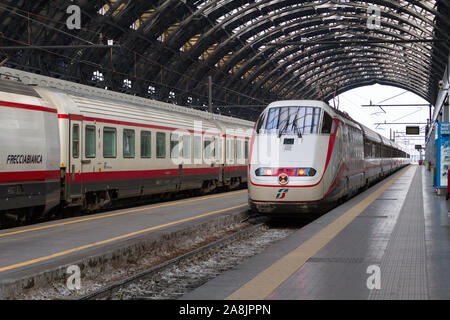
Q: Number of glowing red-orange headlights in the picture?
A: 2